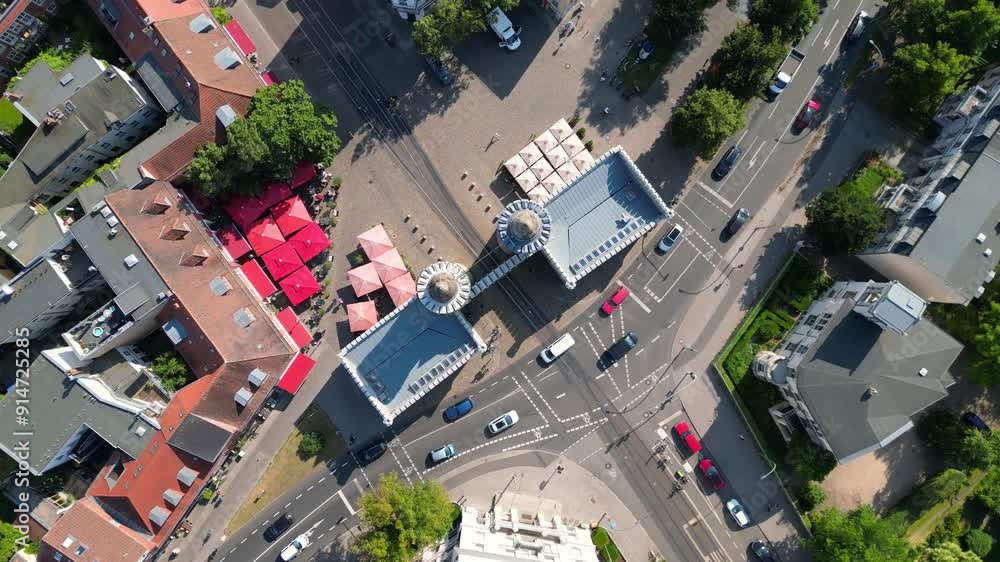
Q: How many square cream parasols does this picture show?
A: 12